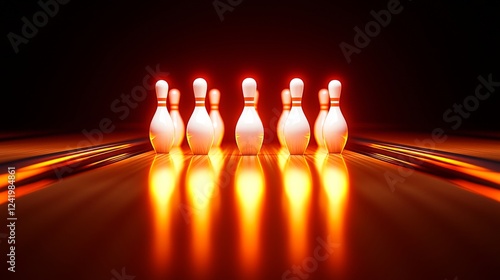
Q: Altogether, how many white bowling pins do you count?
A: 10